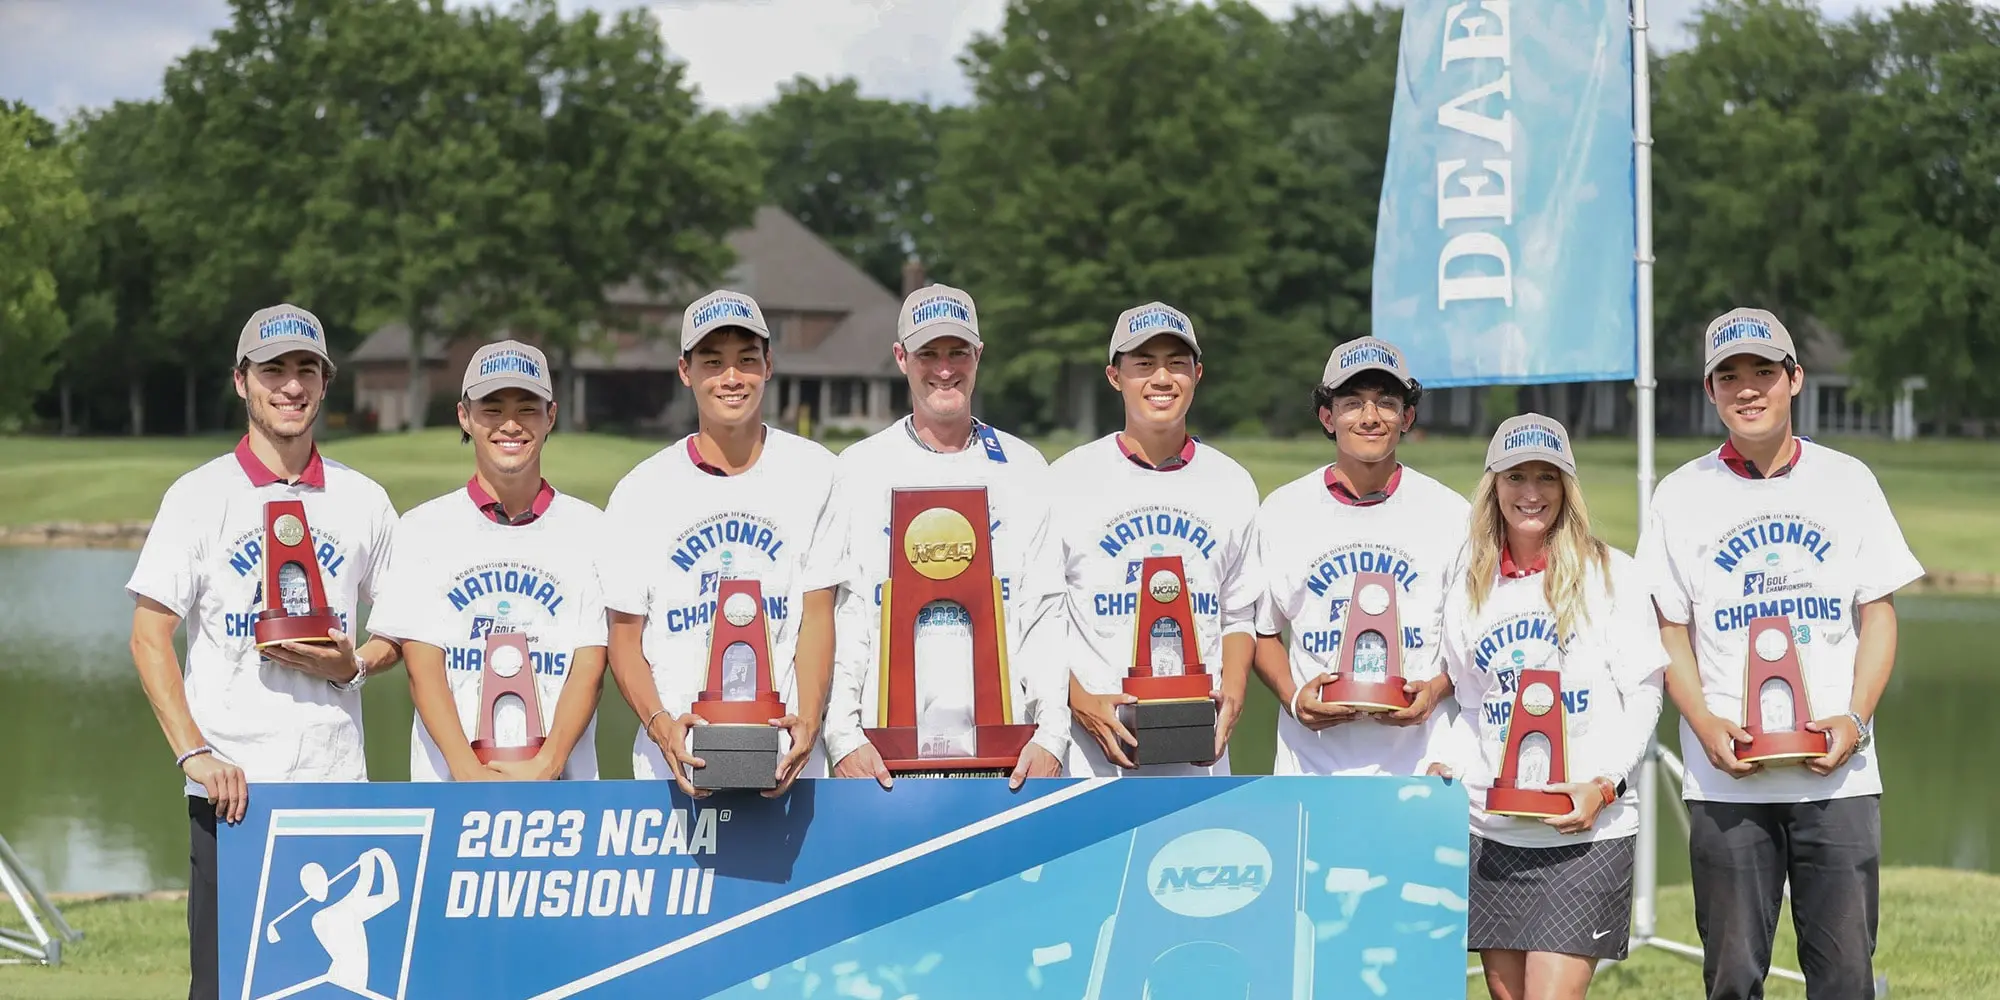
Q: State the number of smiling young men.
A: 6